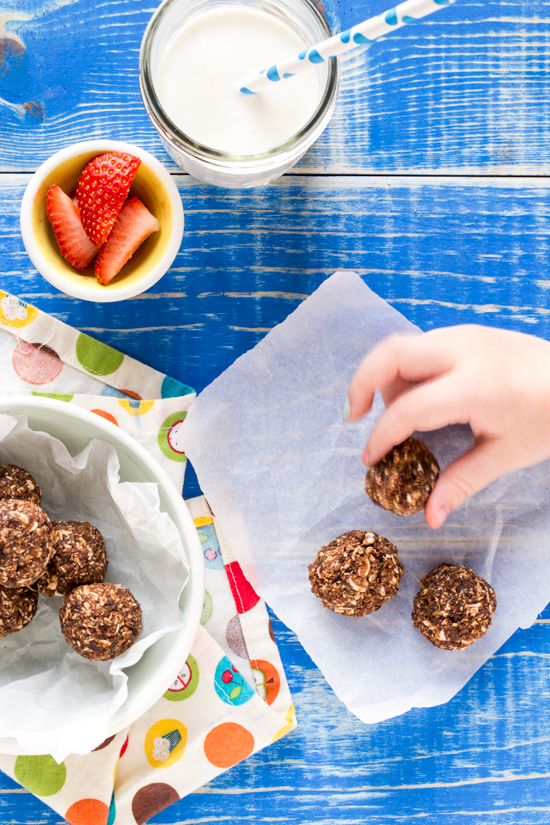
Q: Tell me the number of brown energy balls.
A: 8